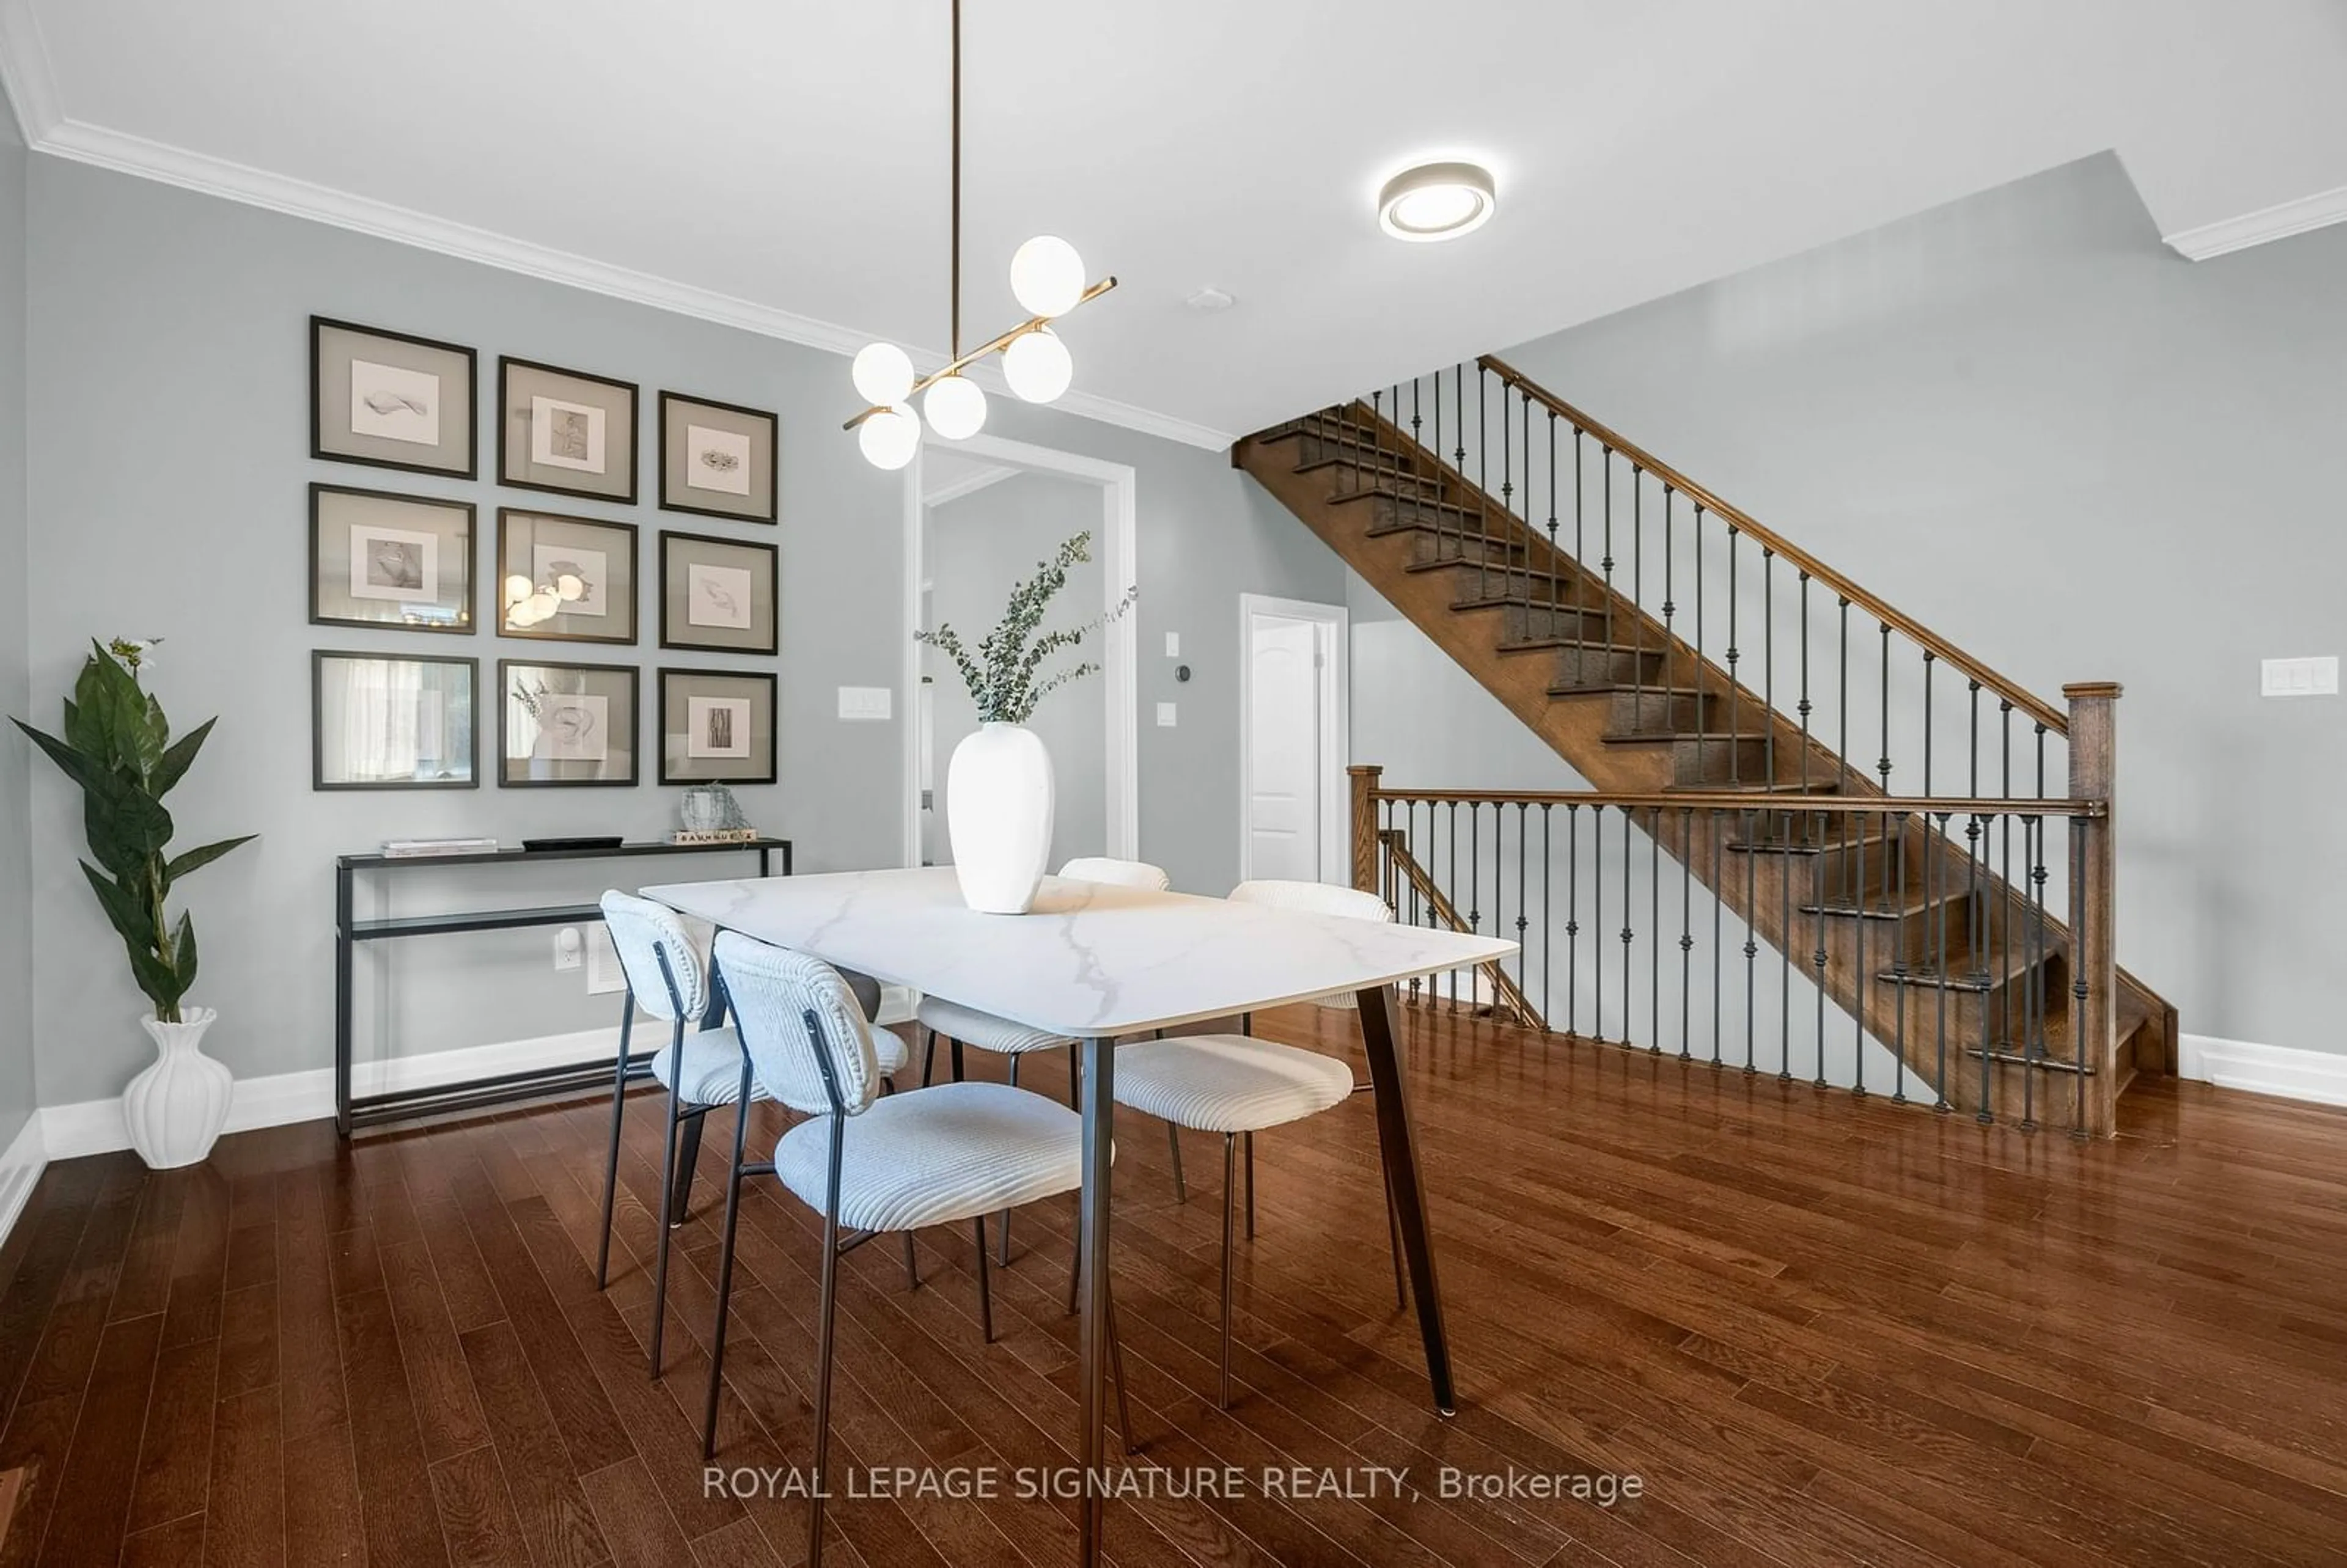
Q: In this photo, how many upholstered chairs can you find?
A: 4